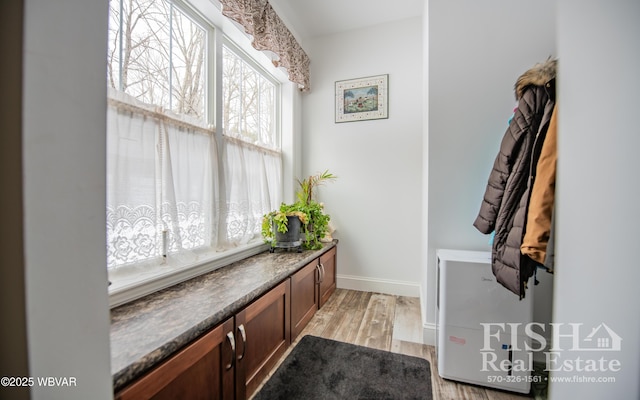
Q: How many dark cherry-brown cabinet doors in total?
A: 4